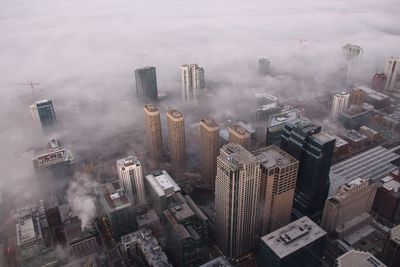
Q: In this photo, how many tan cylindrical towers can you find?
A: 4